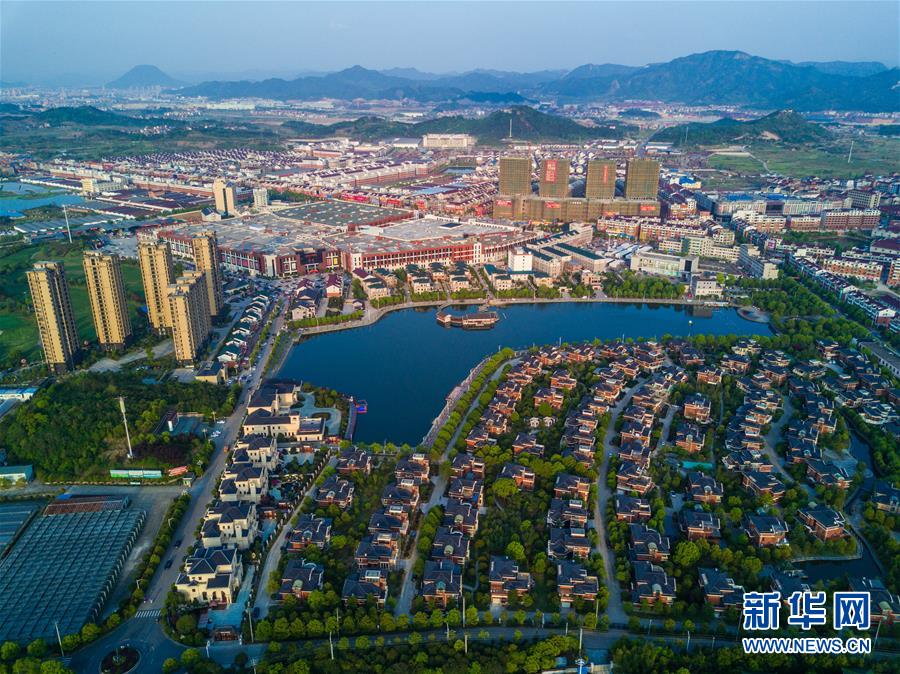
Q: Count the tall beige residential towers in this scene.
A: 5